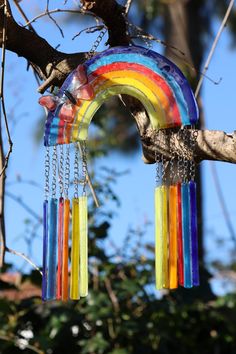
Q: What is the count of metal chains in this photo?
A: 14